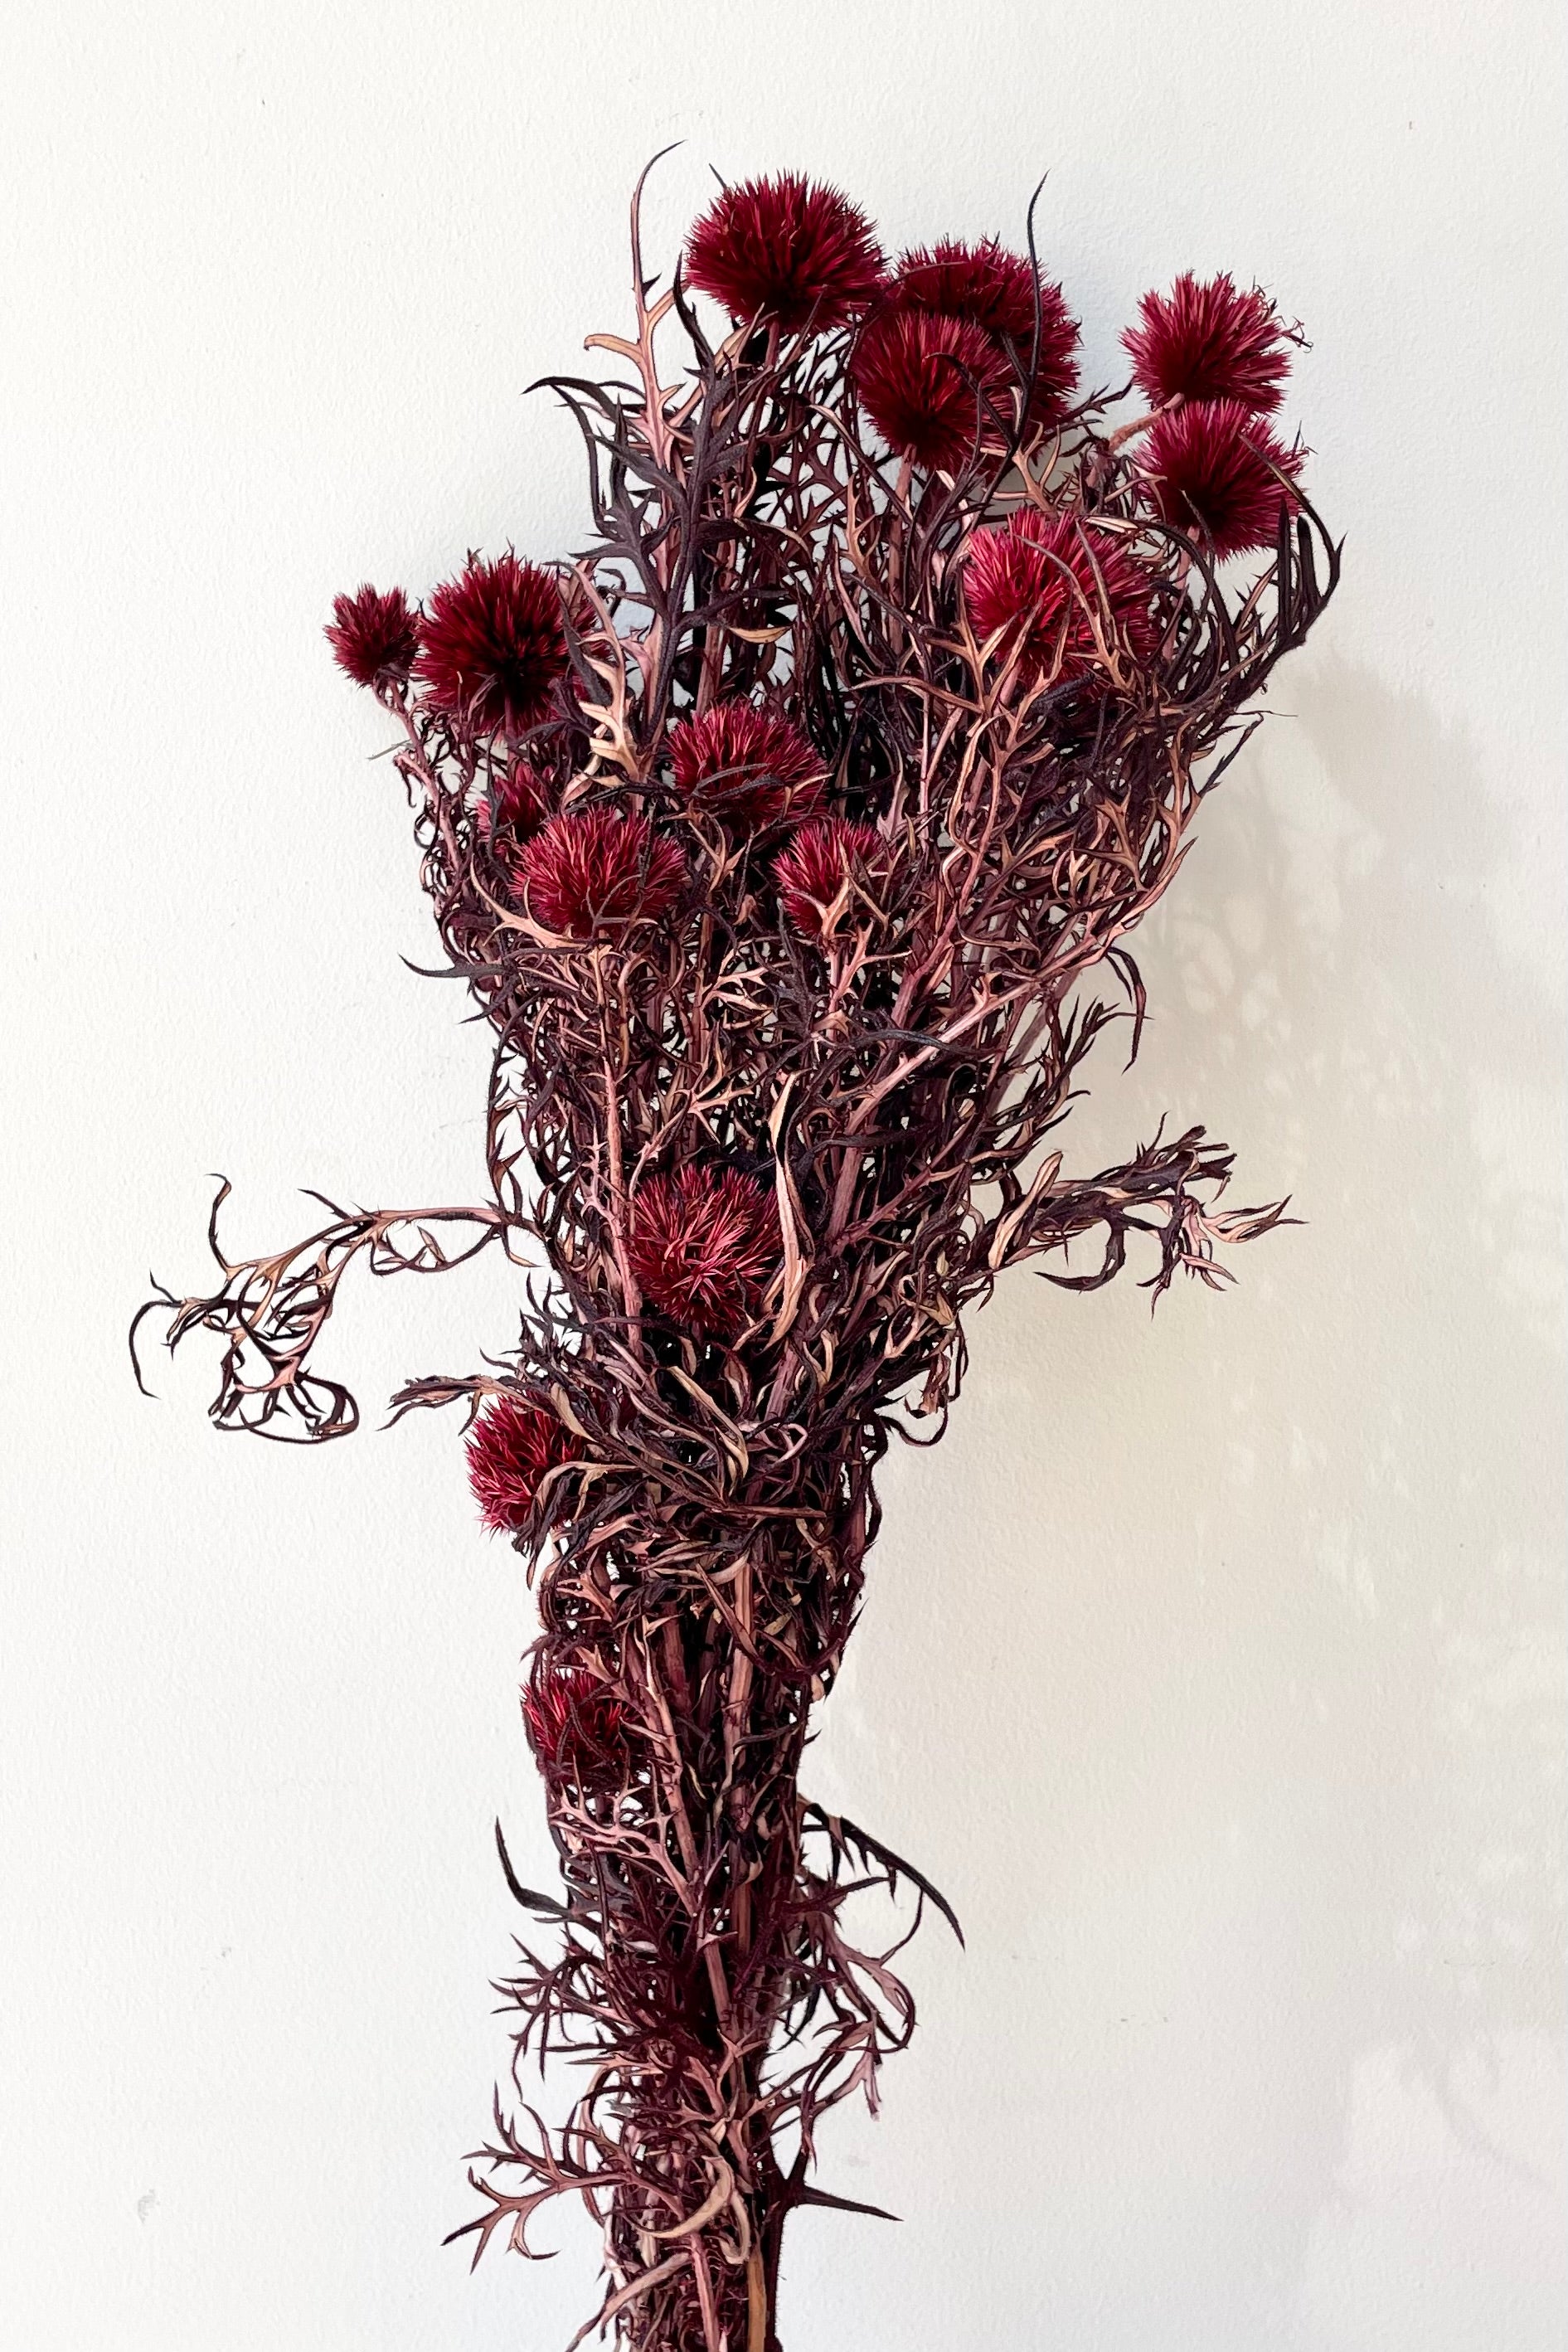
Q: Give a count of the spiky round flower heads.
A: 15